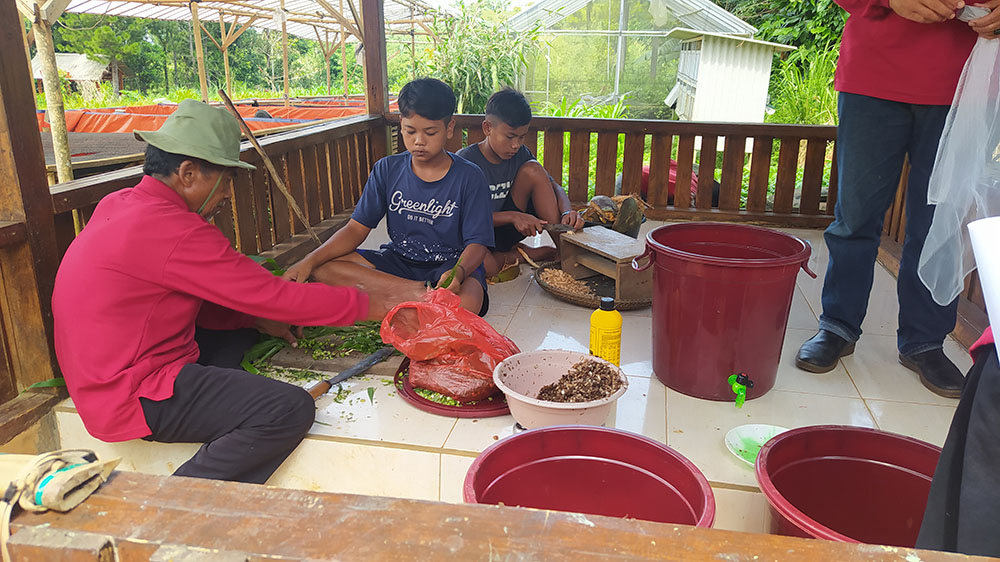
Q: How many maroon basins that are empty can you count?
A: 3